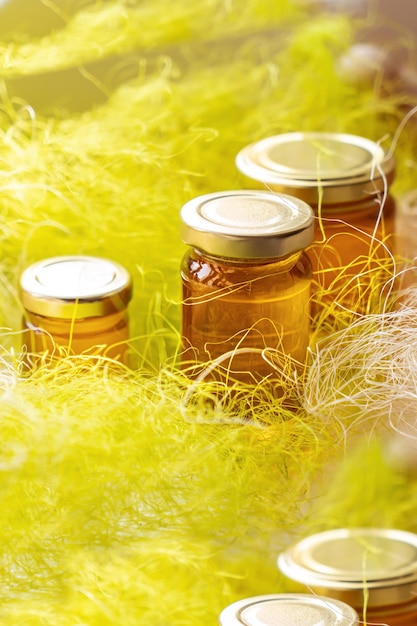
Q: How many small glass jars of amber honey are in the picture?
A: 5